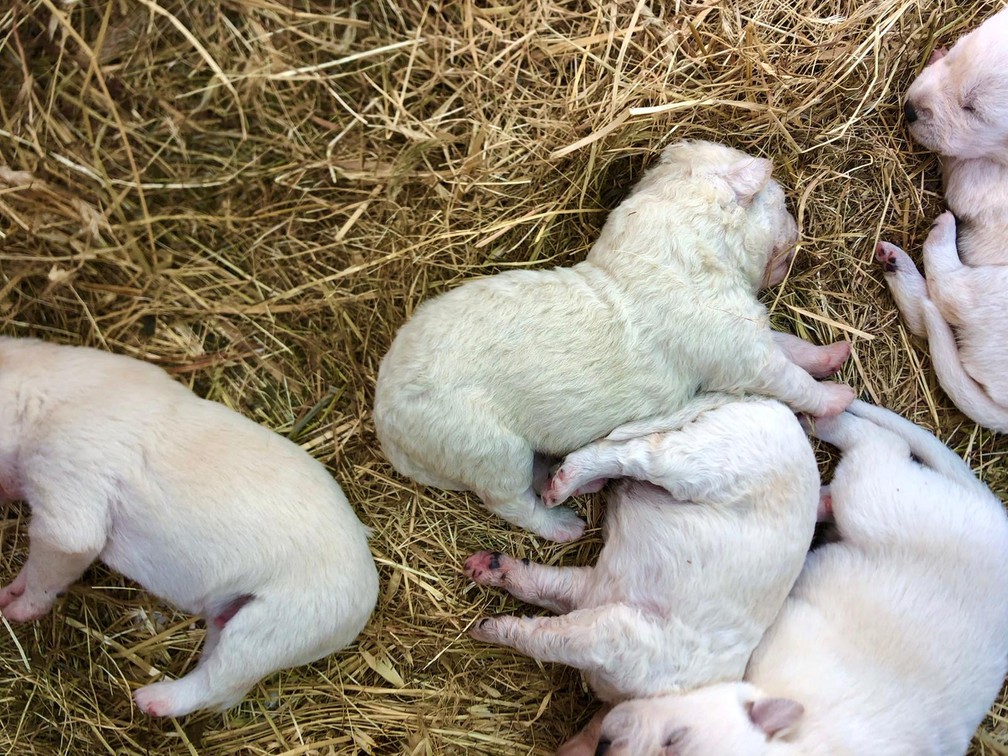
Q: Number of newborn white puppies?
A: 5